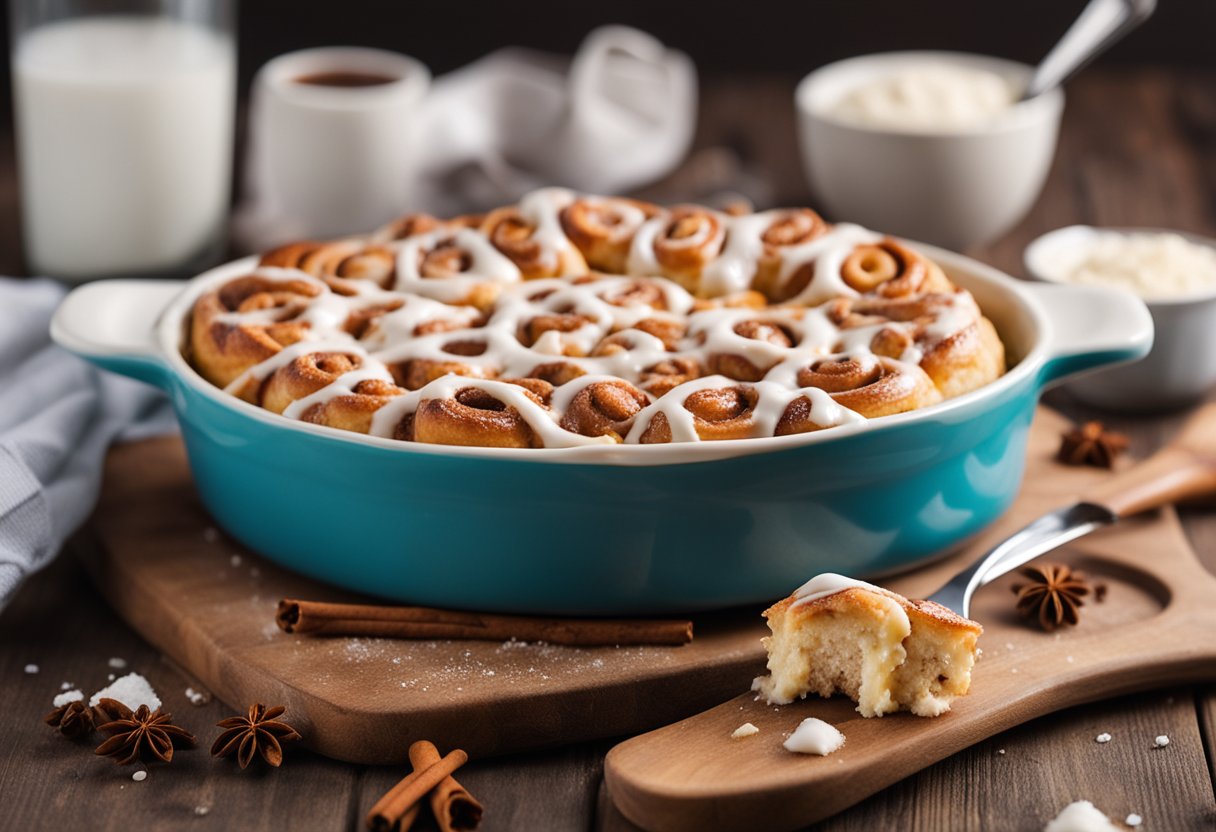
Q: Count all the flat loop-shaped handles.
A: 2